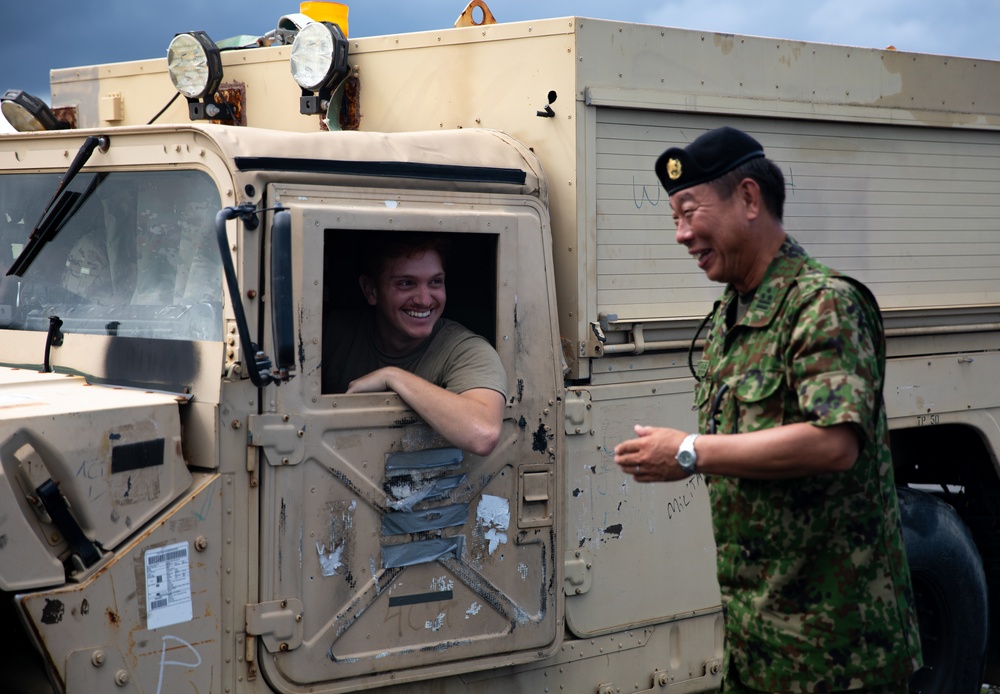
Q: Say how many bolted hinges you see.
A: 4